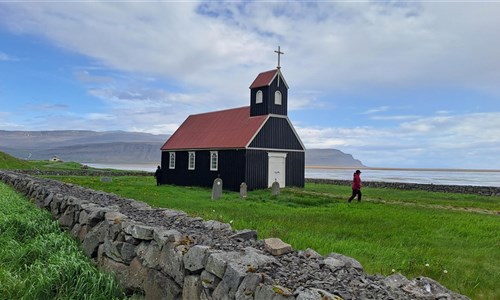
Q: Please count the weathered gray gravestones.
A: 3